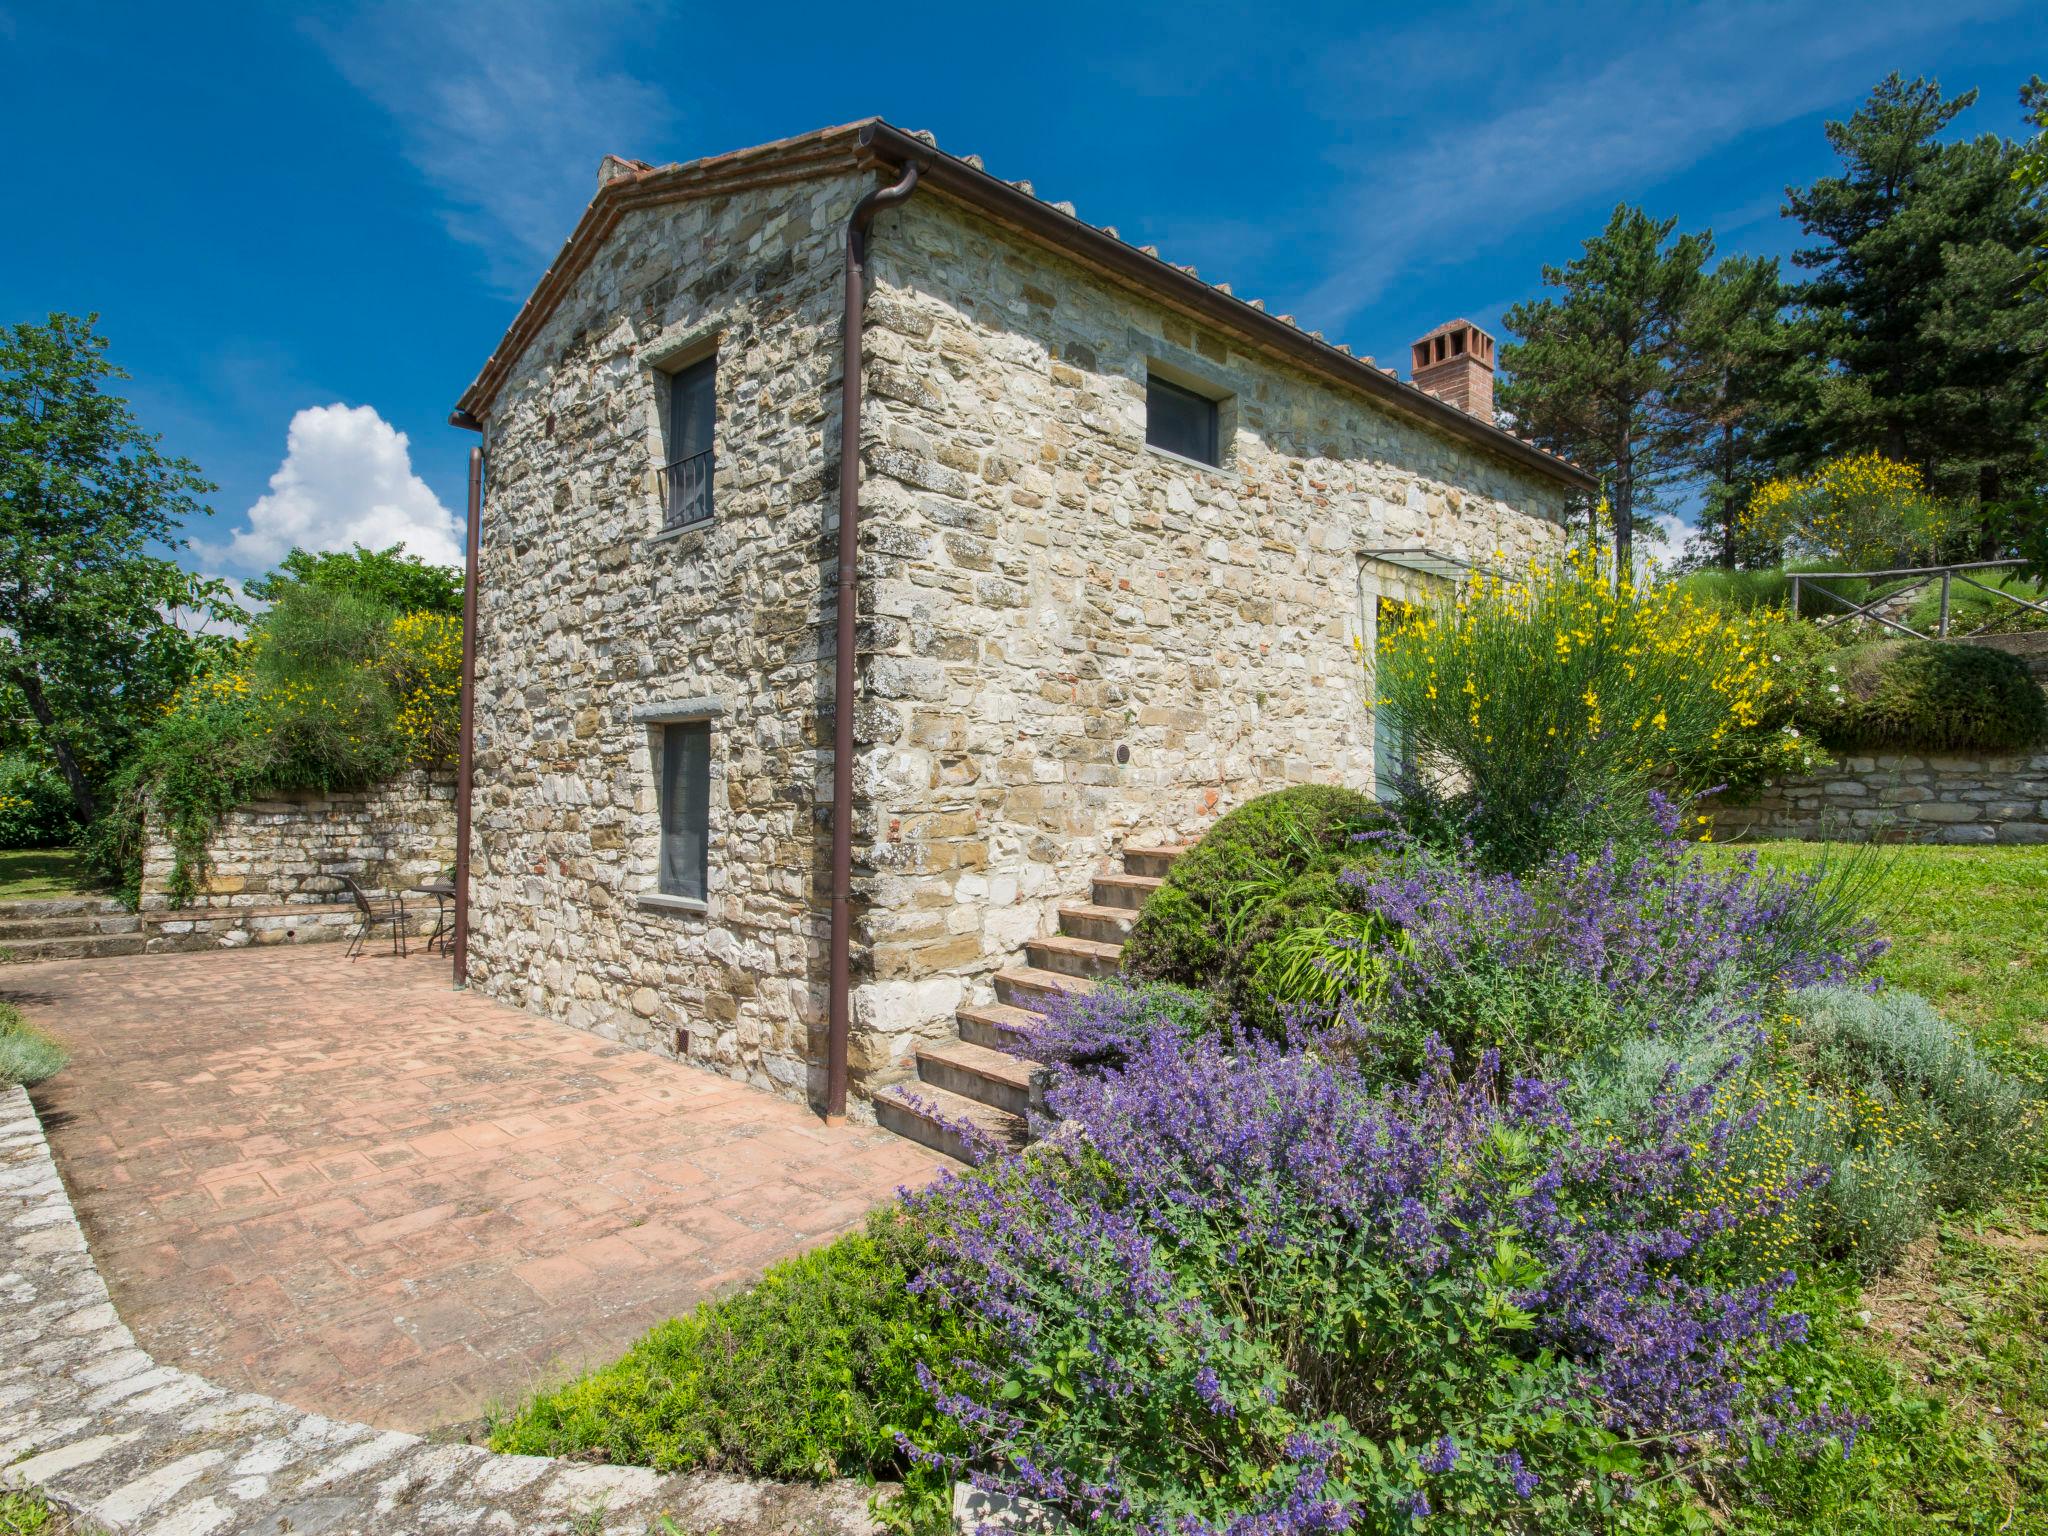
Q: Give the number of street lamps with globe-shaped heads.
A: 0